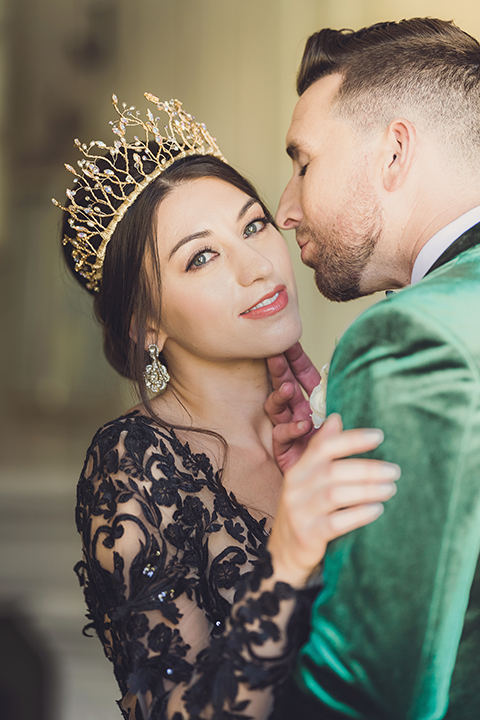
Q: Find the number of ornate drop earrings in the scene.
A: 1